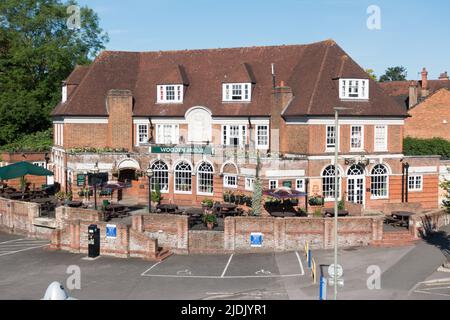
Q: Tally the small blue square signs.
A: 2